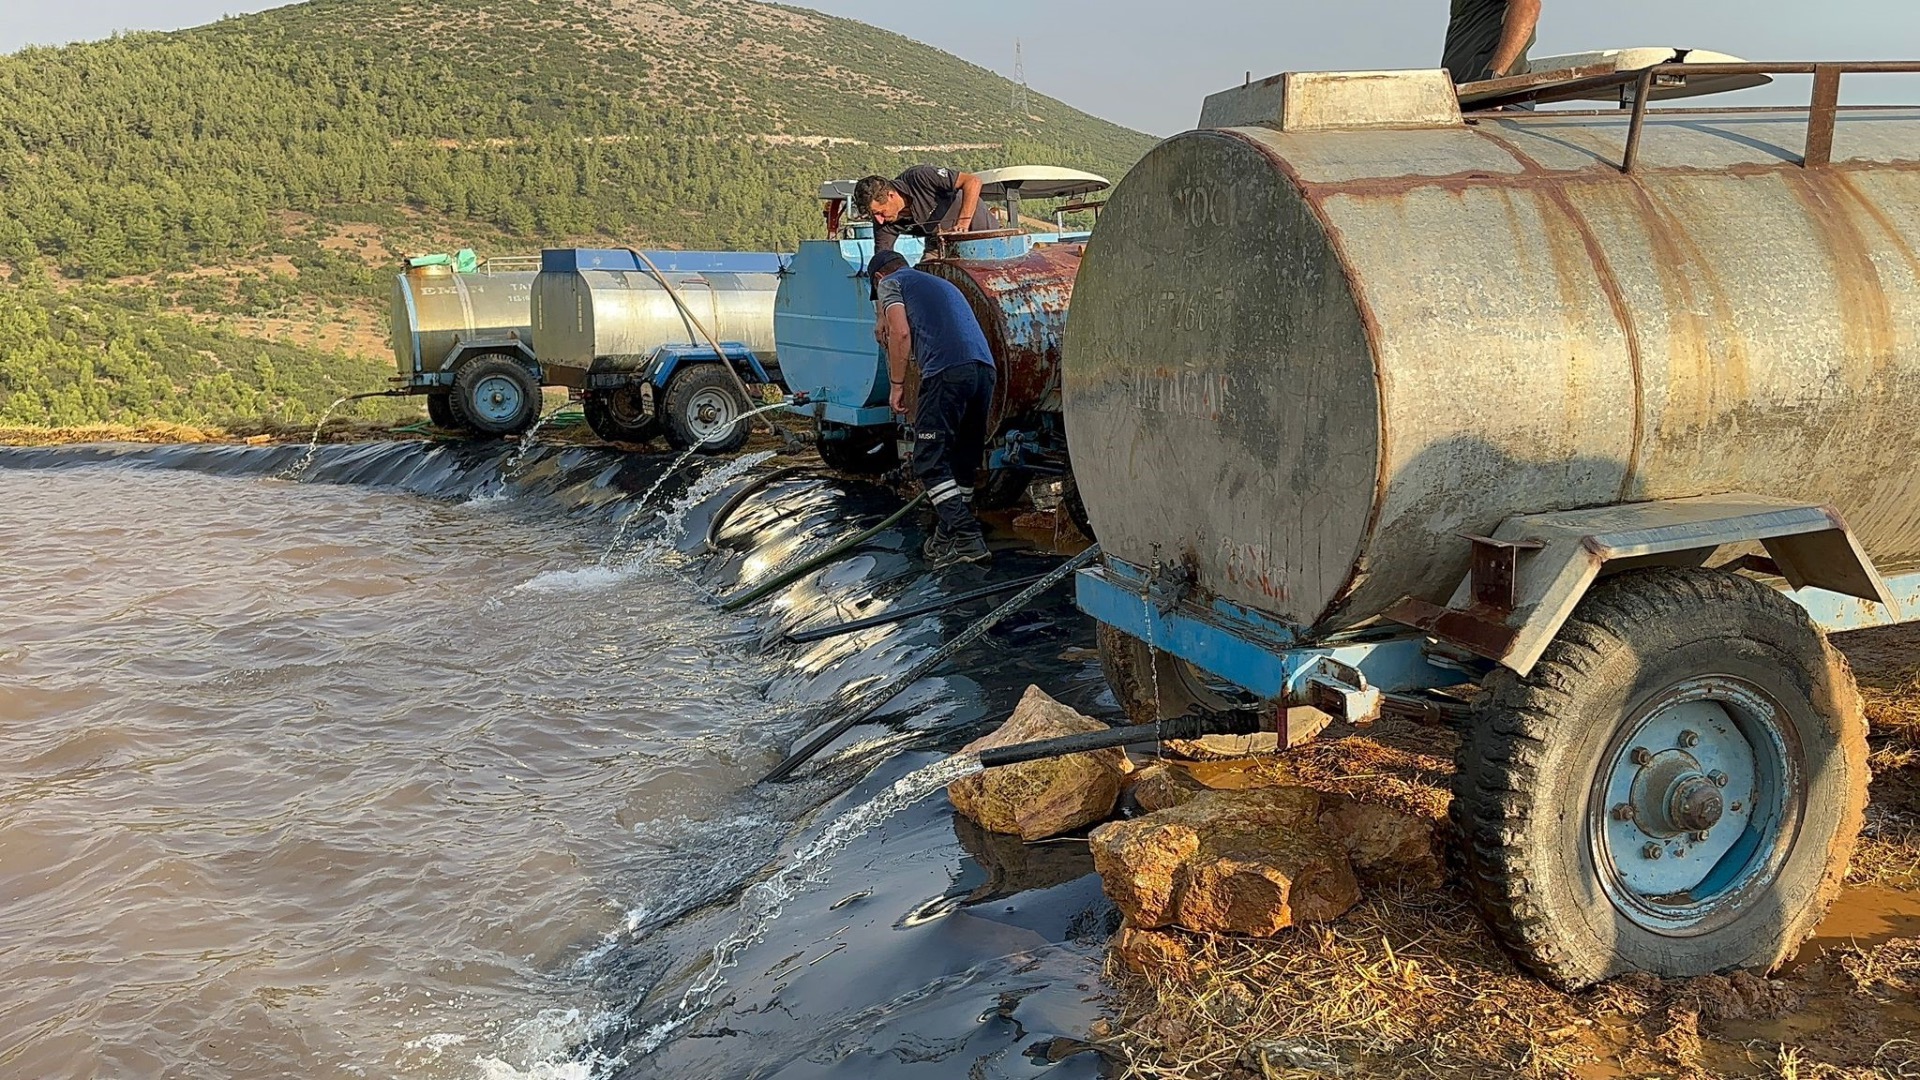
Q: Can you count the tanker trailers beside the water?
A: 5